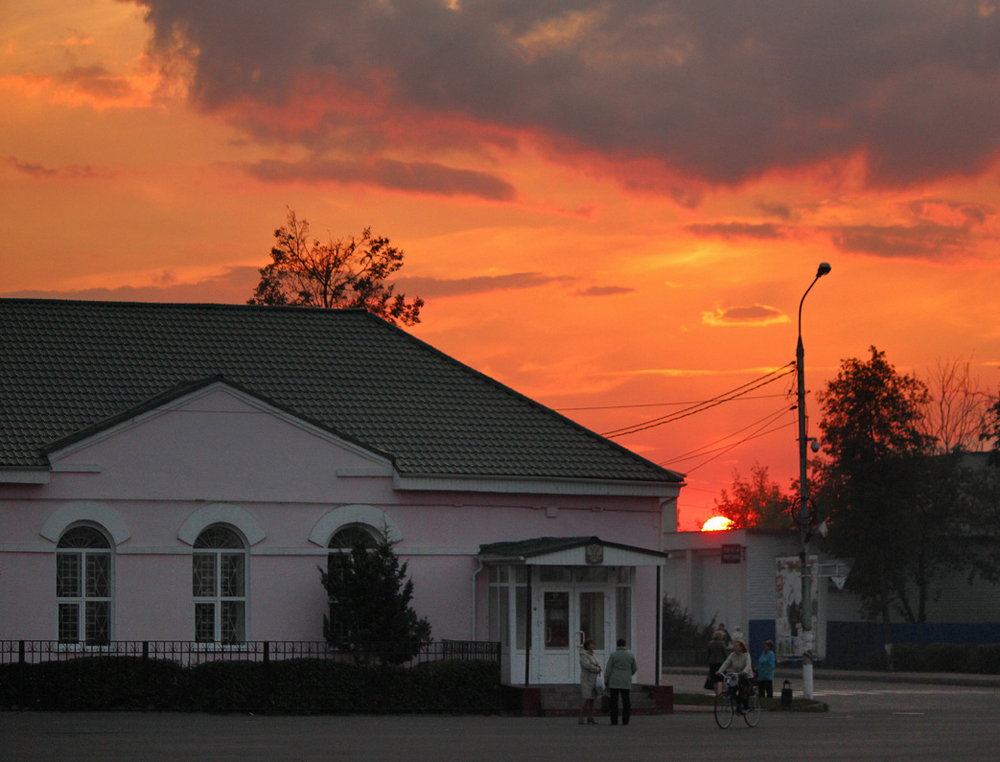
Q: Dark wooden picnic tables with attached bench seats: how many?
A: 0